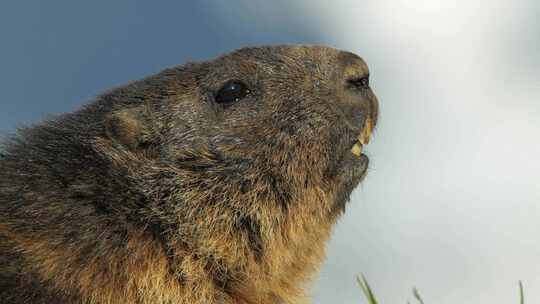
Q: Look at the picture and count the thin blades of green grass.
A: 3